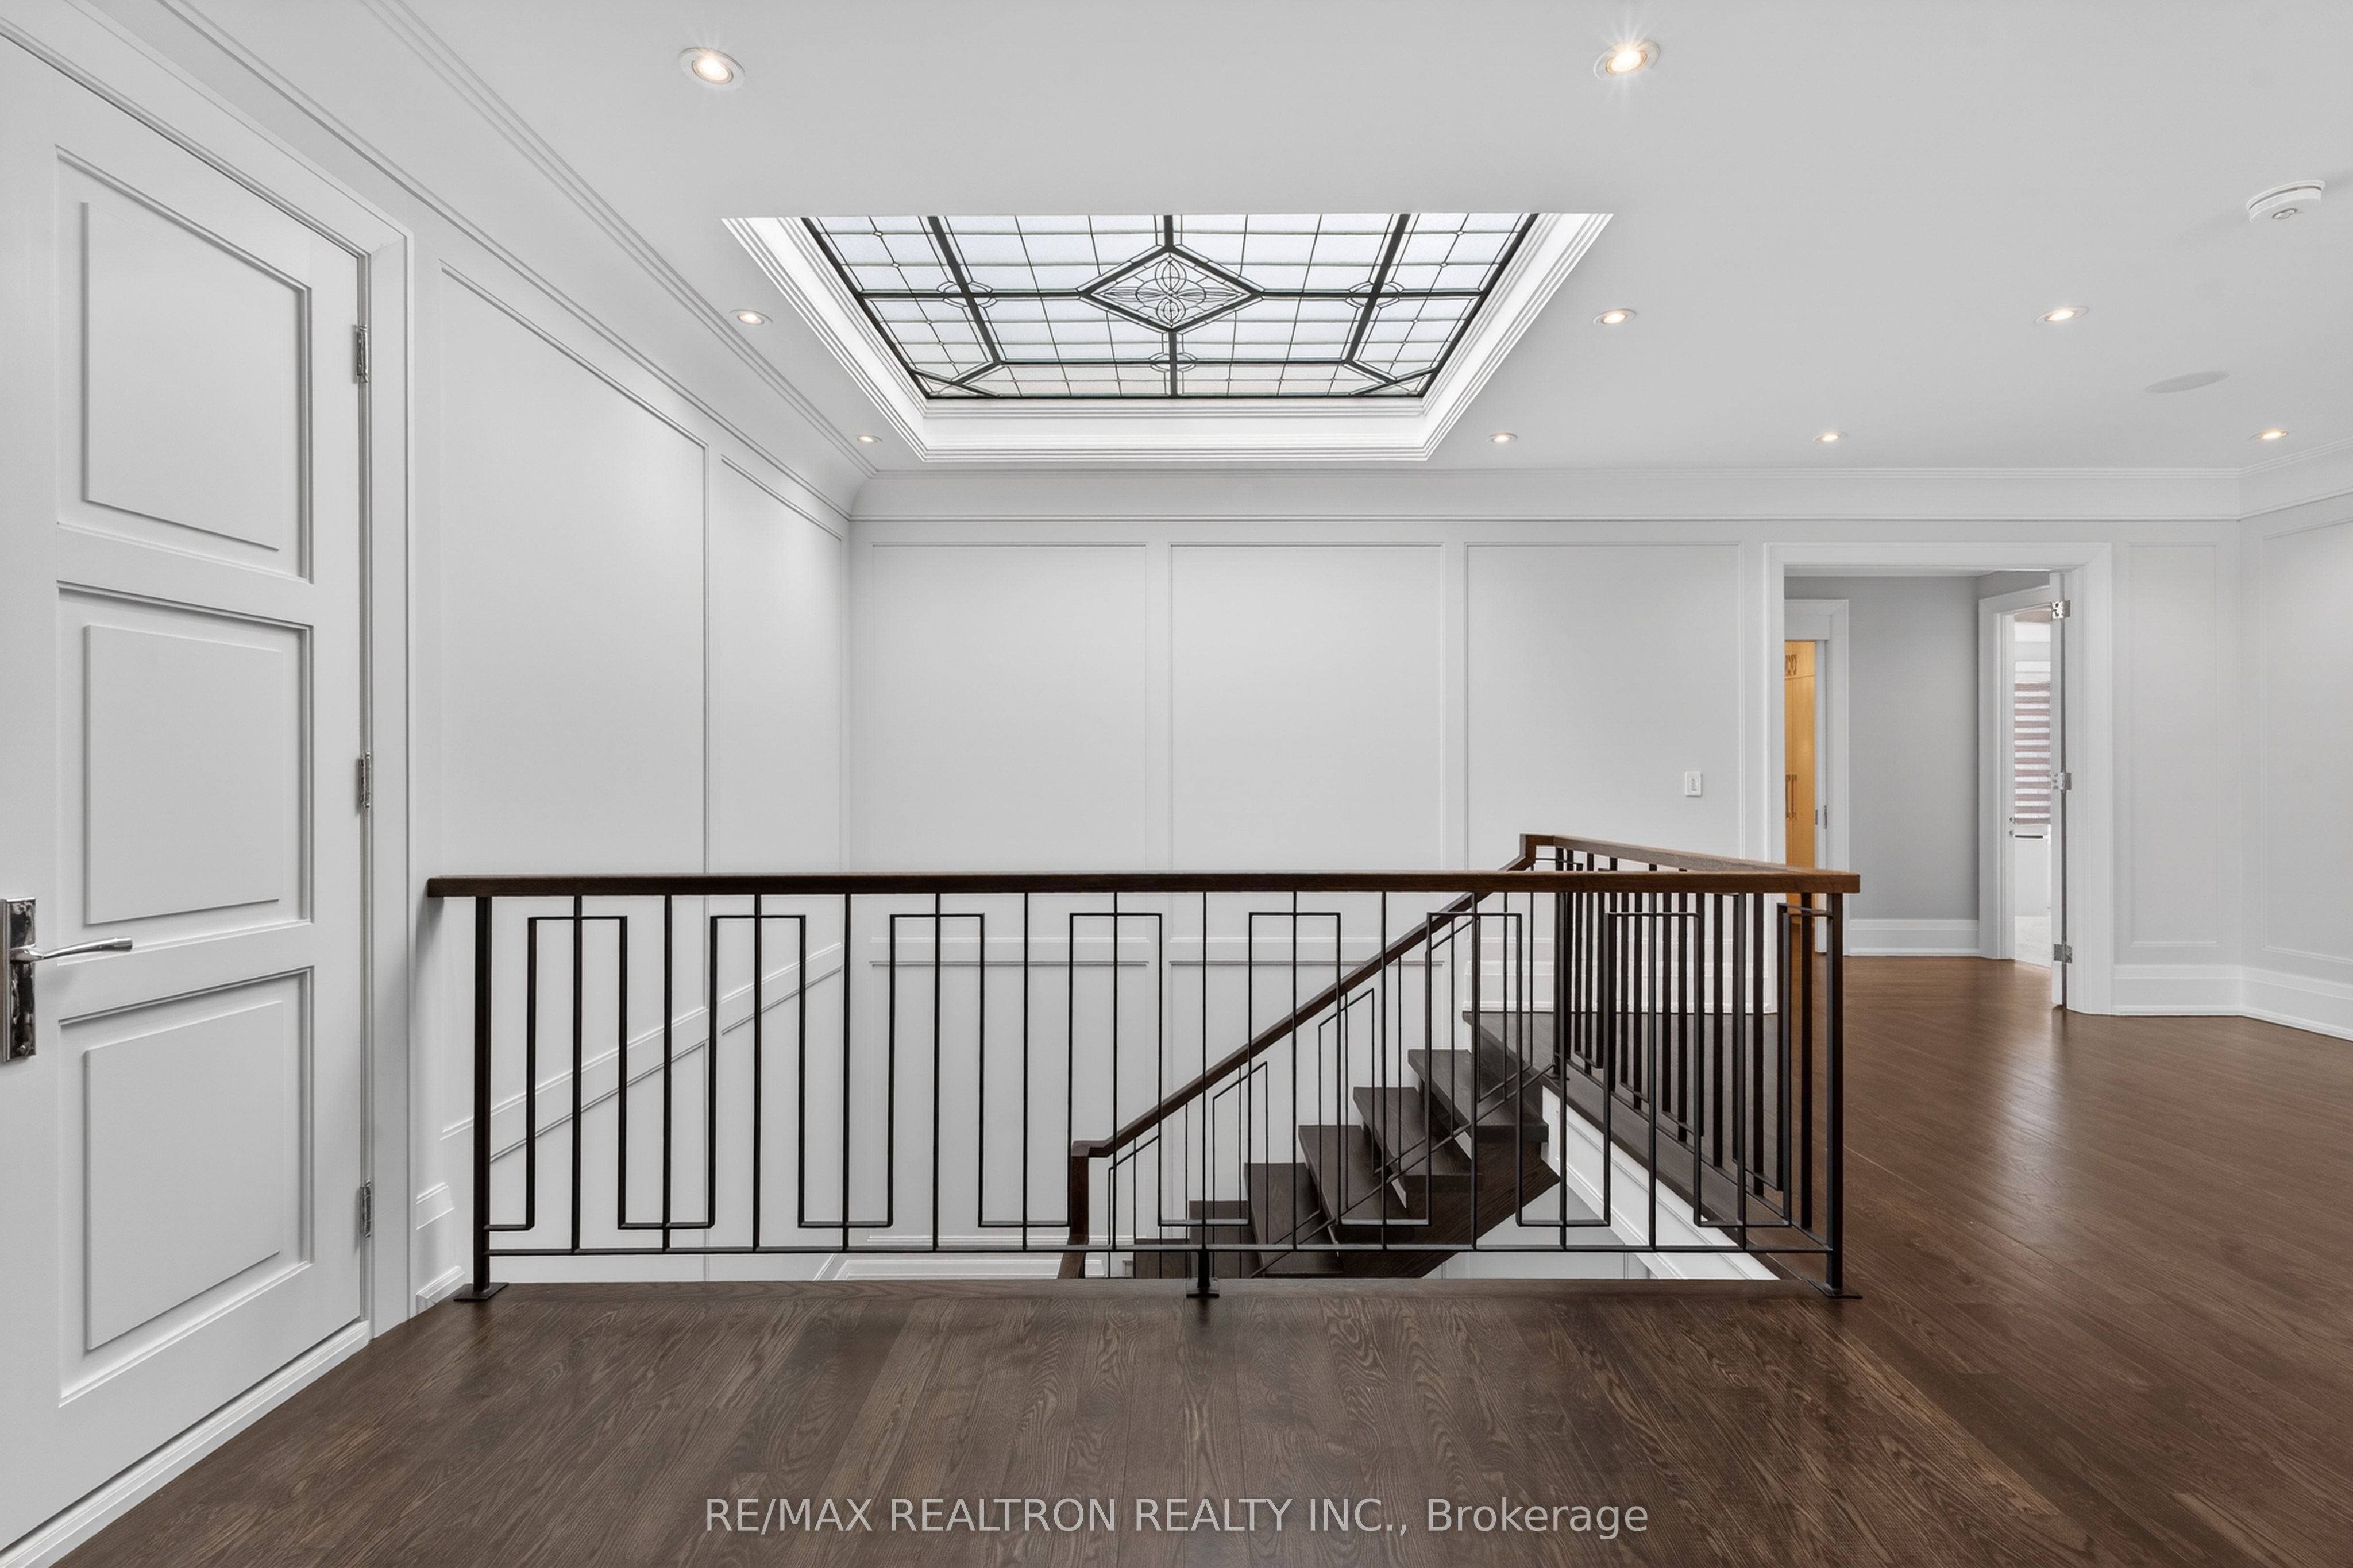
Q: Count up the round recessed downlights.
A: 9